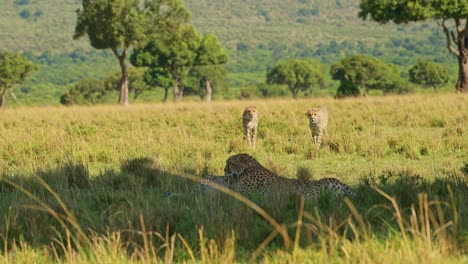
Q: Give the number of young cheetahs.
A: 2